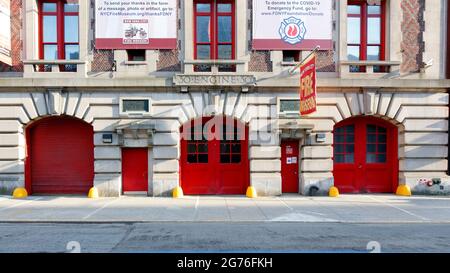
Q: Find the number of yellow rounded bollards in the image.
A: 6